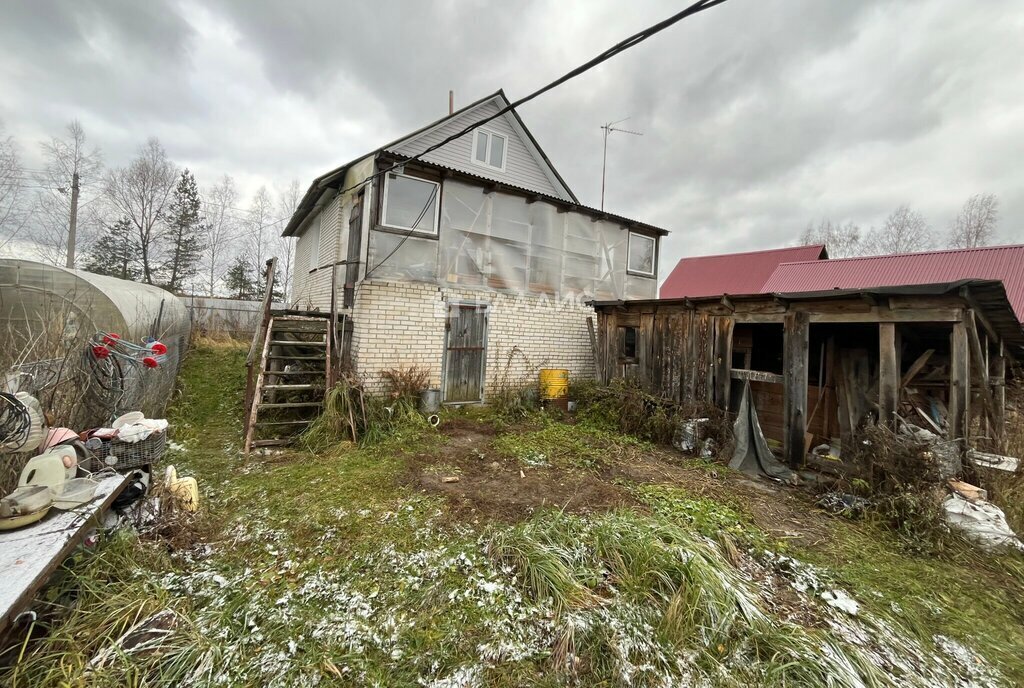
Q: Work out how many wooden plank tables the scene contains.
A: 1